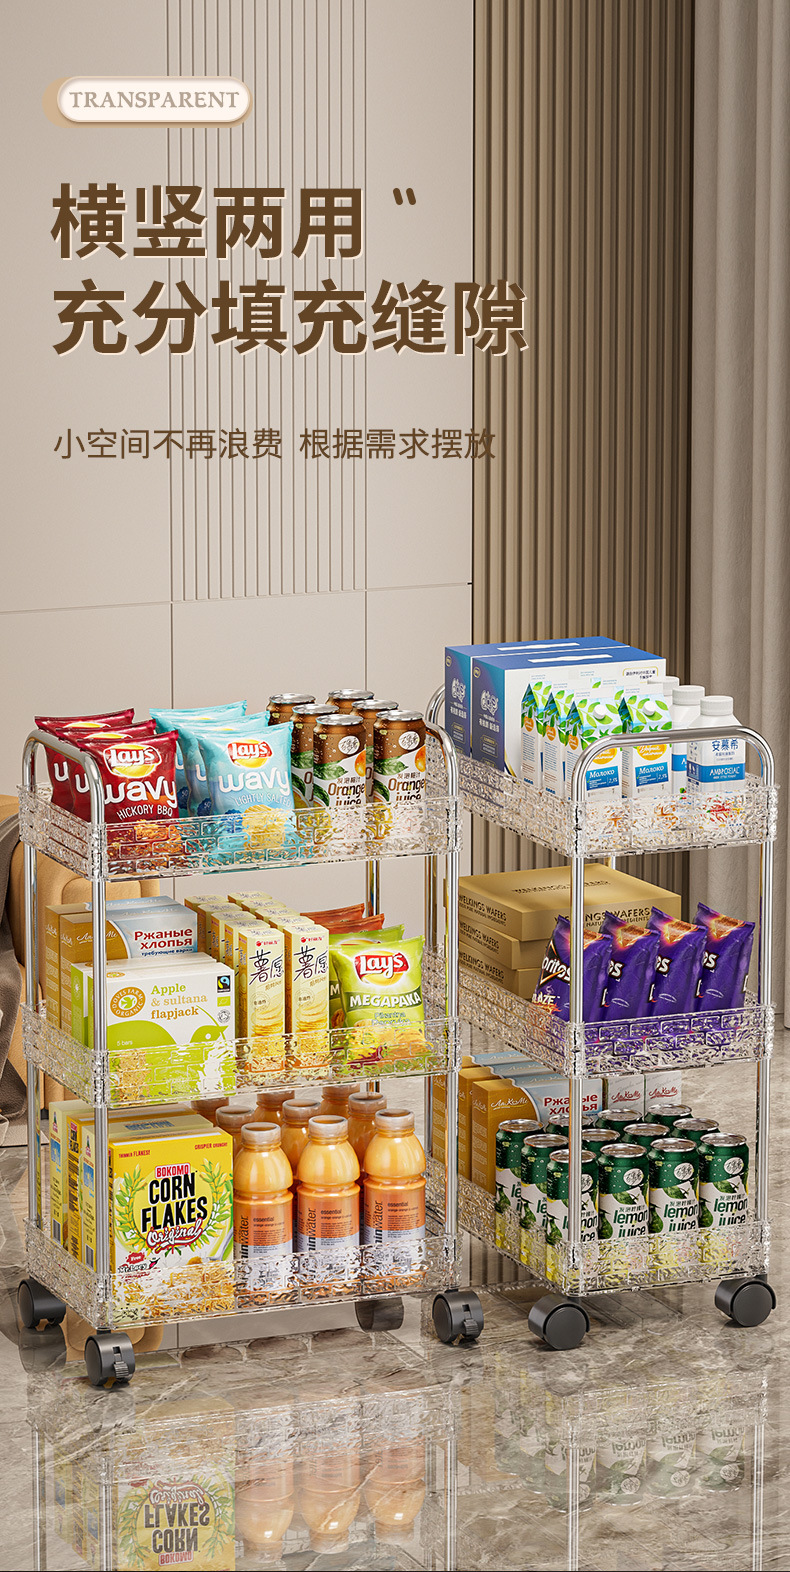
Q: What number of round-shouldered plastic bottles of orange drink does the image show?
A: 9